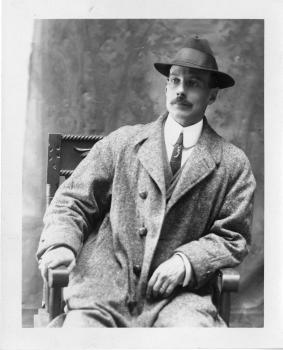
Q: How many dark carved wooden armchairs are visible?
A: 1